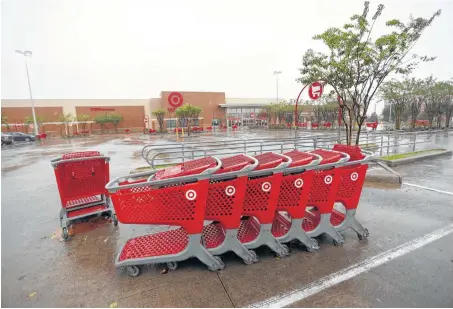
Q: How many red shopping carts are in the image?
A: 7